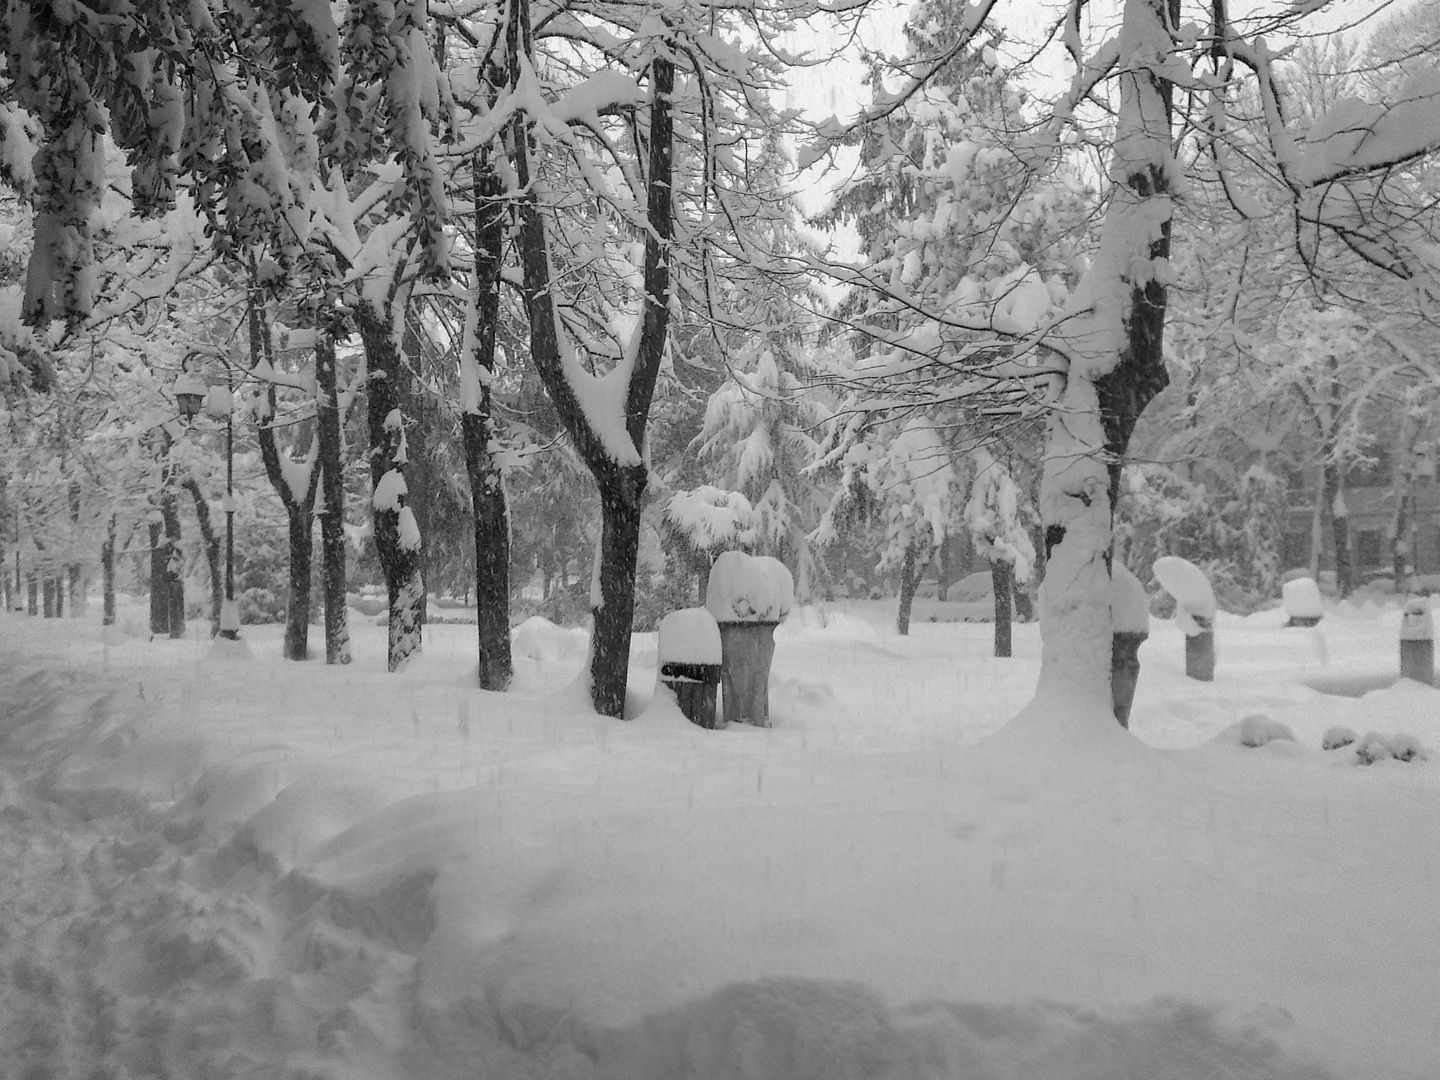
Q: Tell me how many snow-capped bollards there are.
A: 6